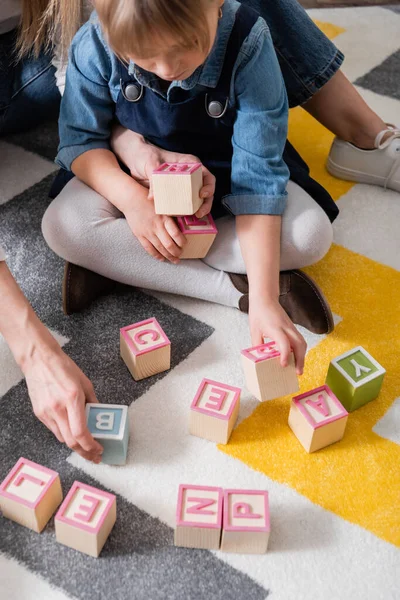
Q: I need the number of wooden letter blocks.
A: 12